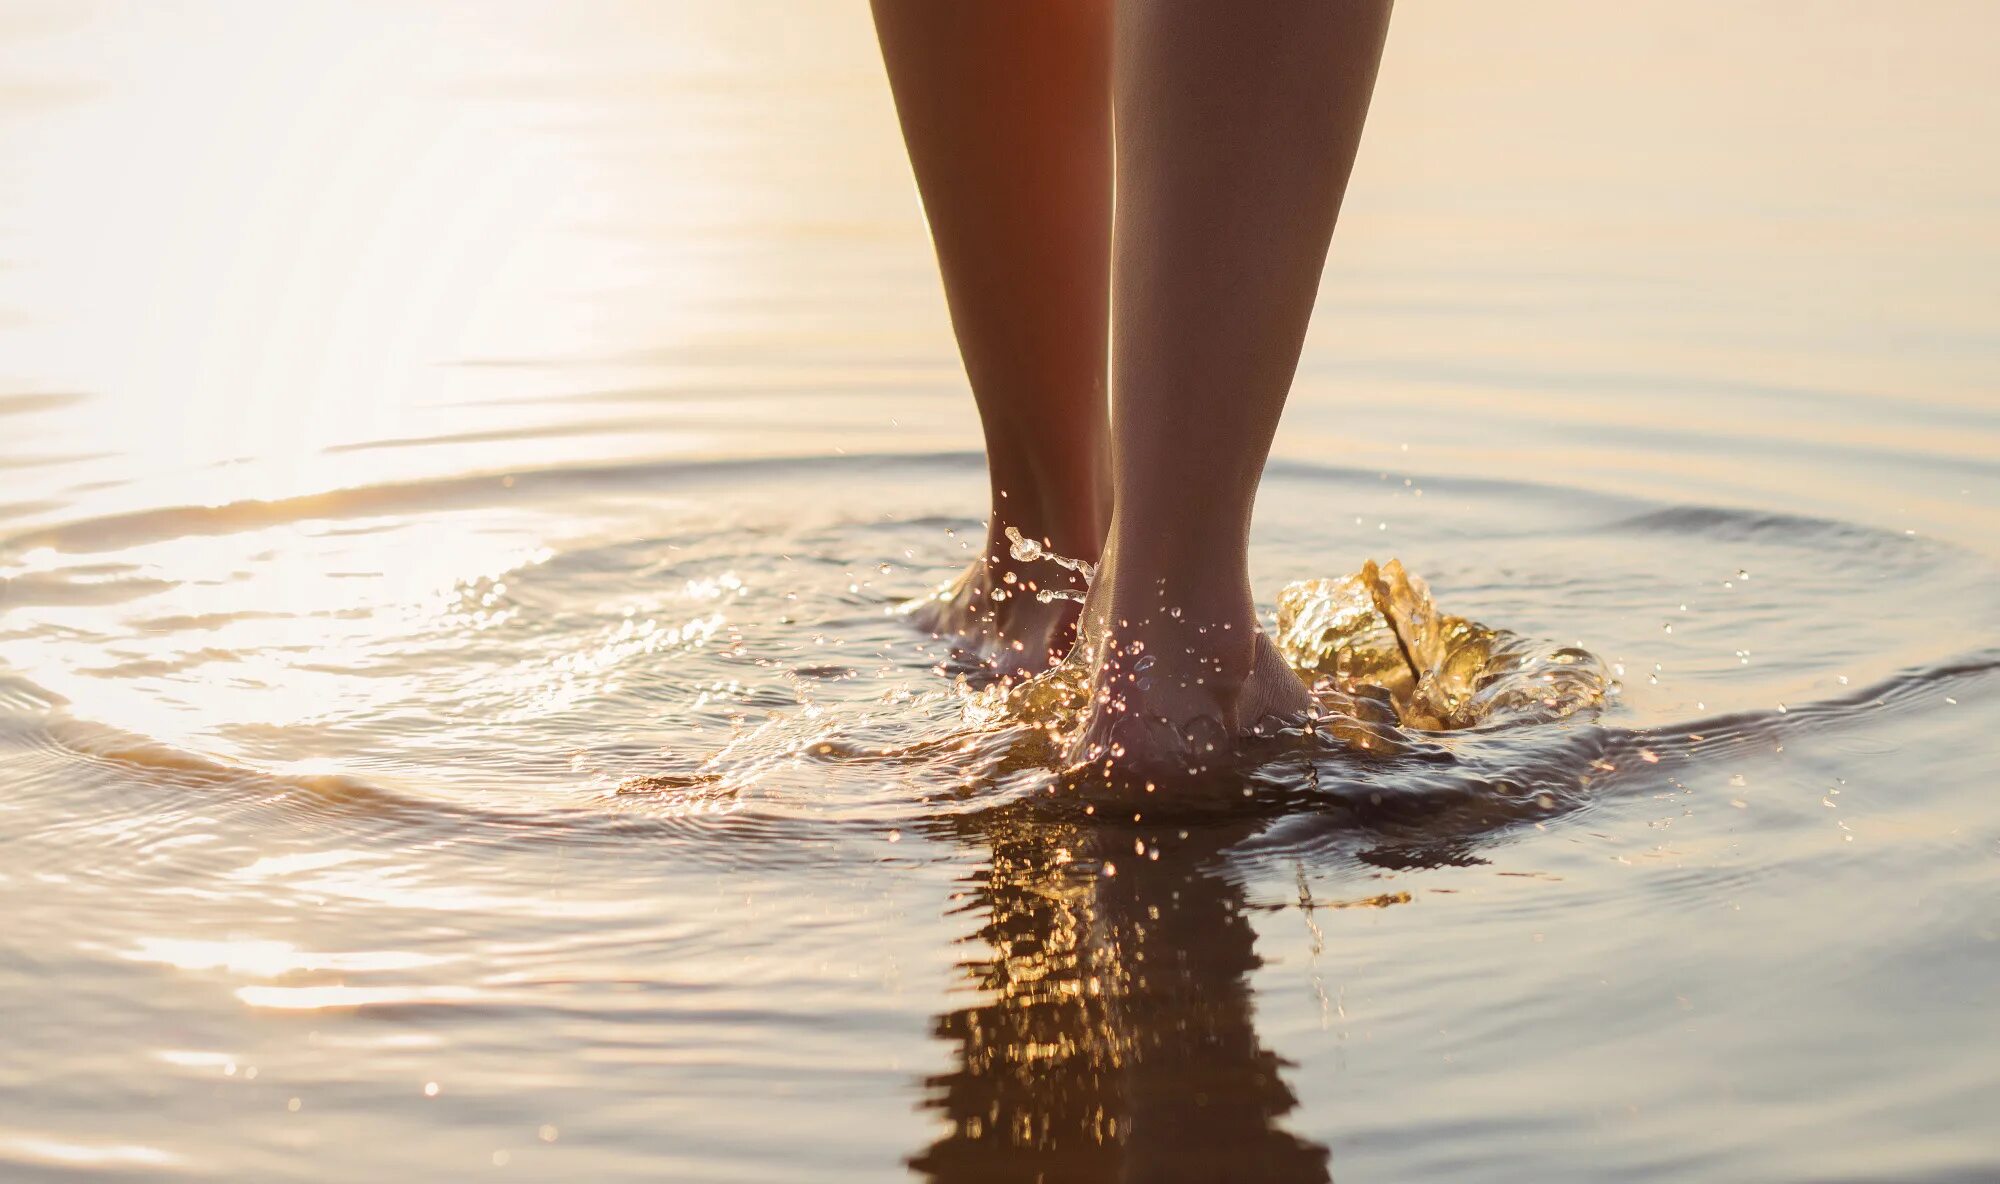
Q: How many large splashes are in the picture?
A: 1